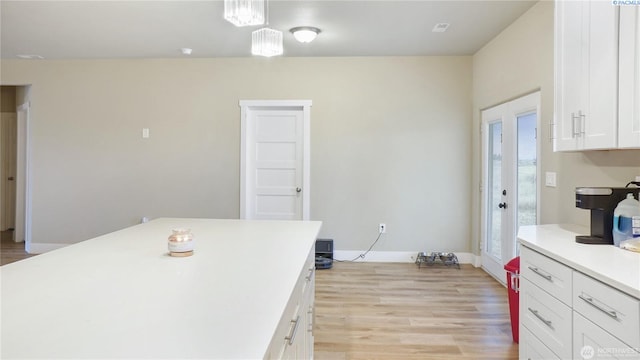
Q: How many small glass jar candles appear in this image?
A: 1